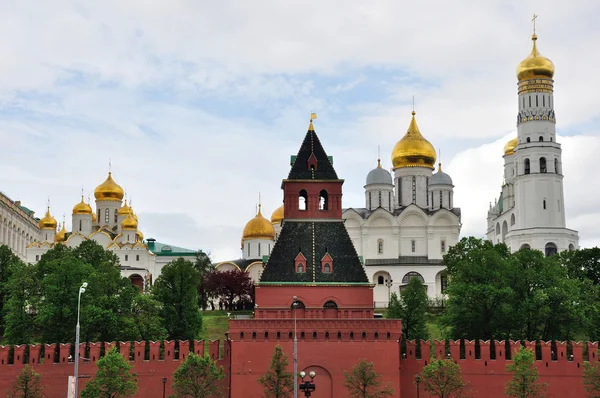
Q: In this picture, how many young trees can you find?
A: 8